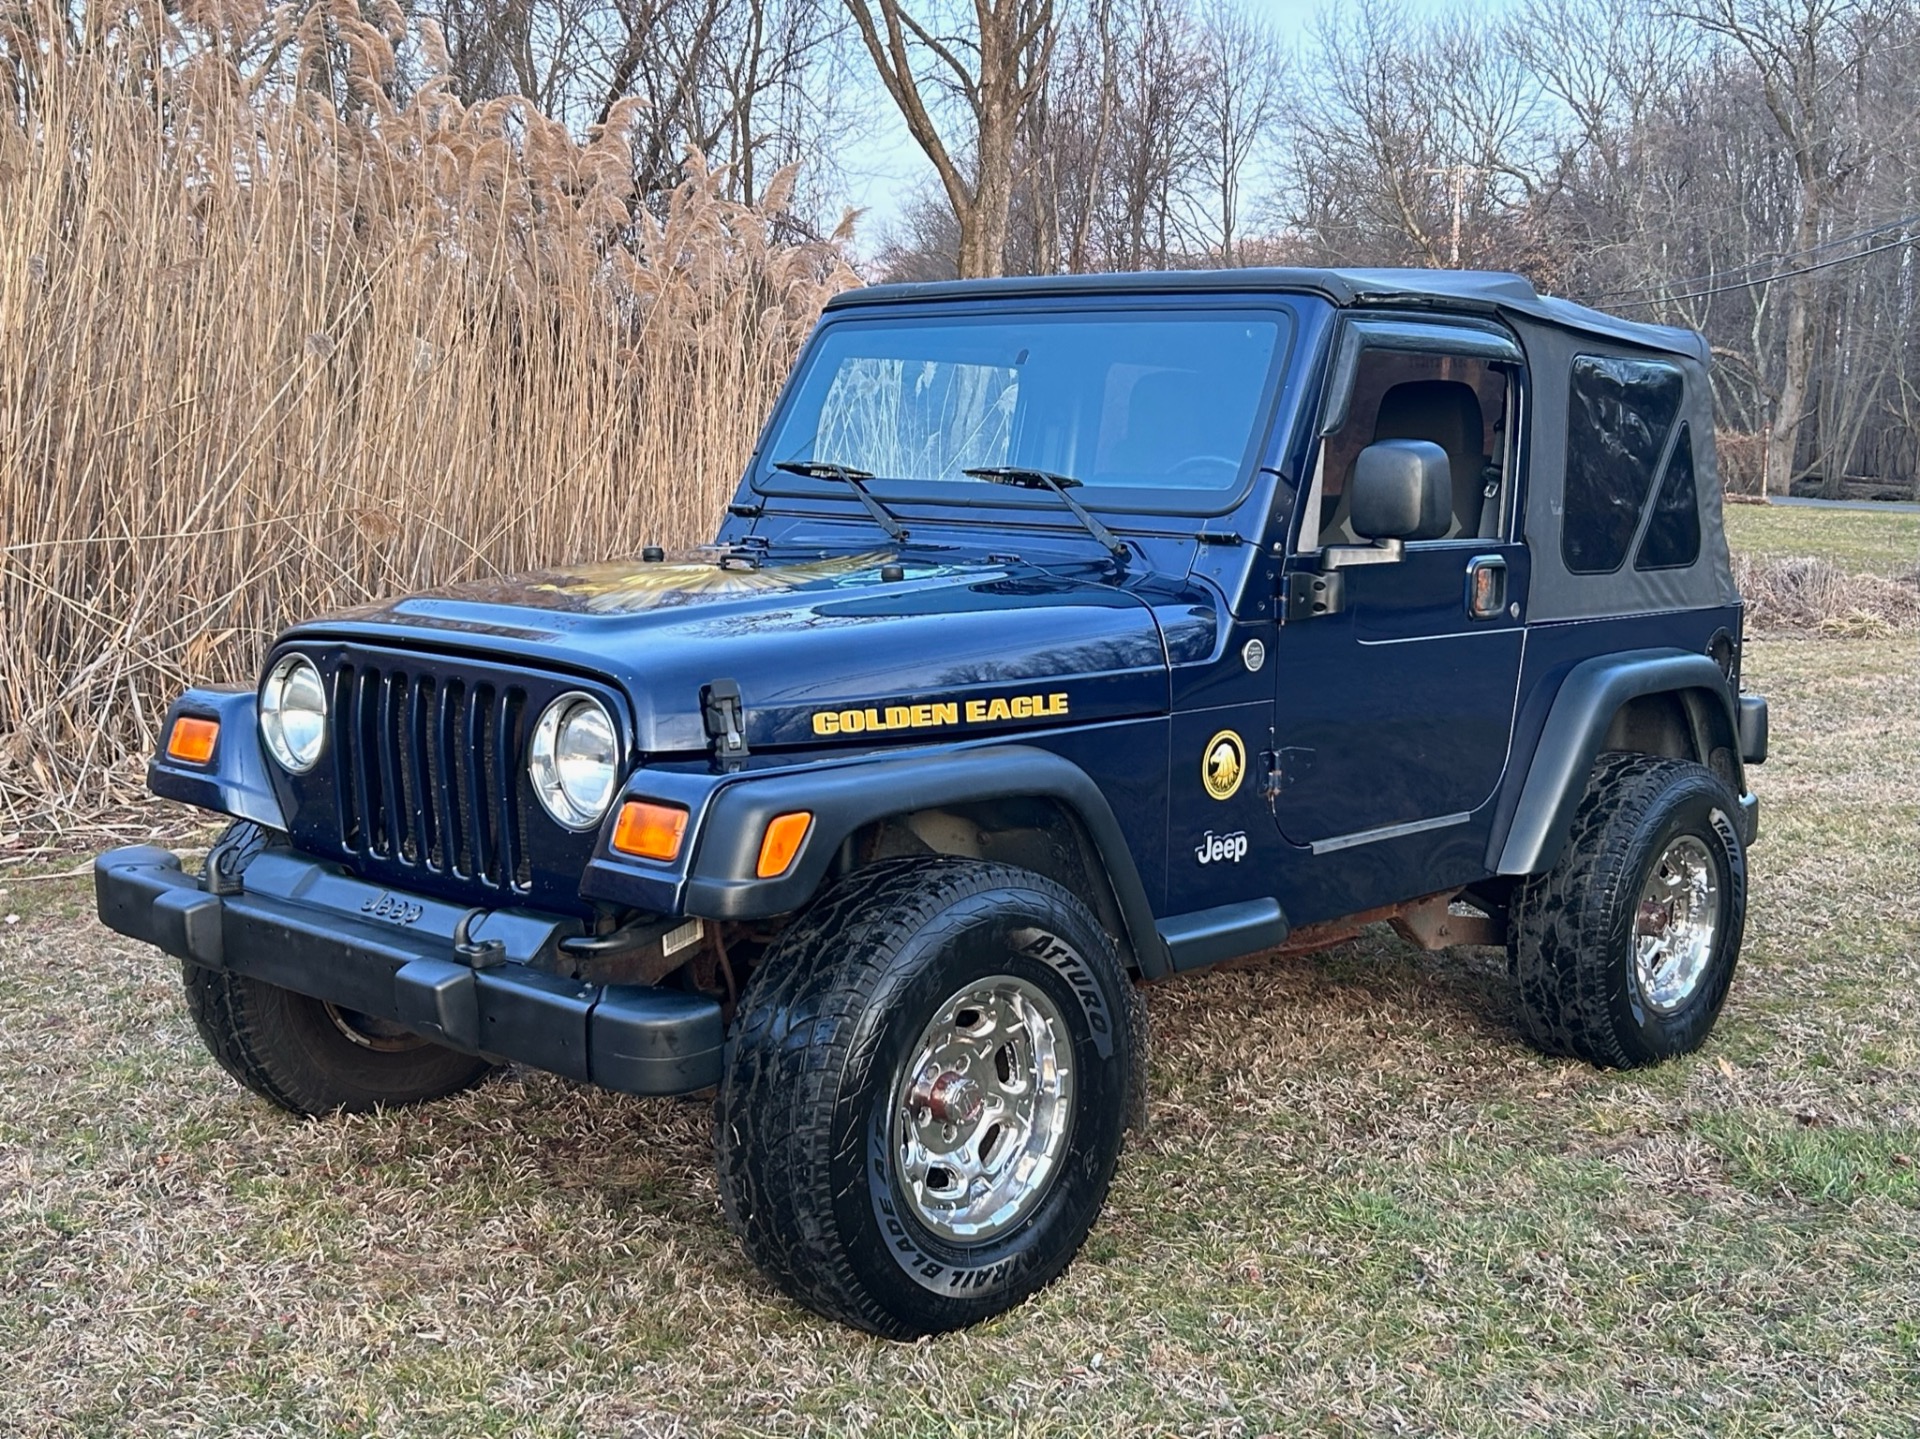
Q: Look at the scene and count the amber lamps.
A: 3